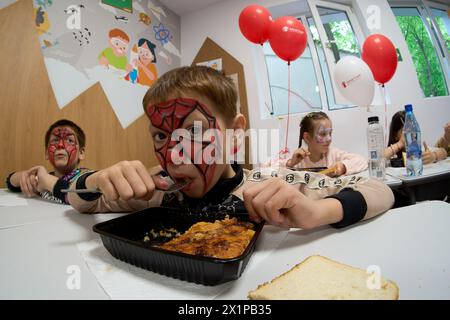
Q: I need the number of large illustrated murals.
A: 1